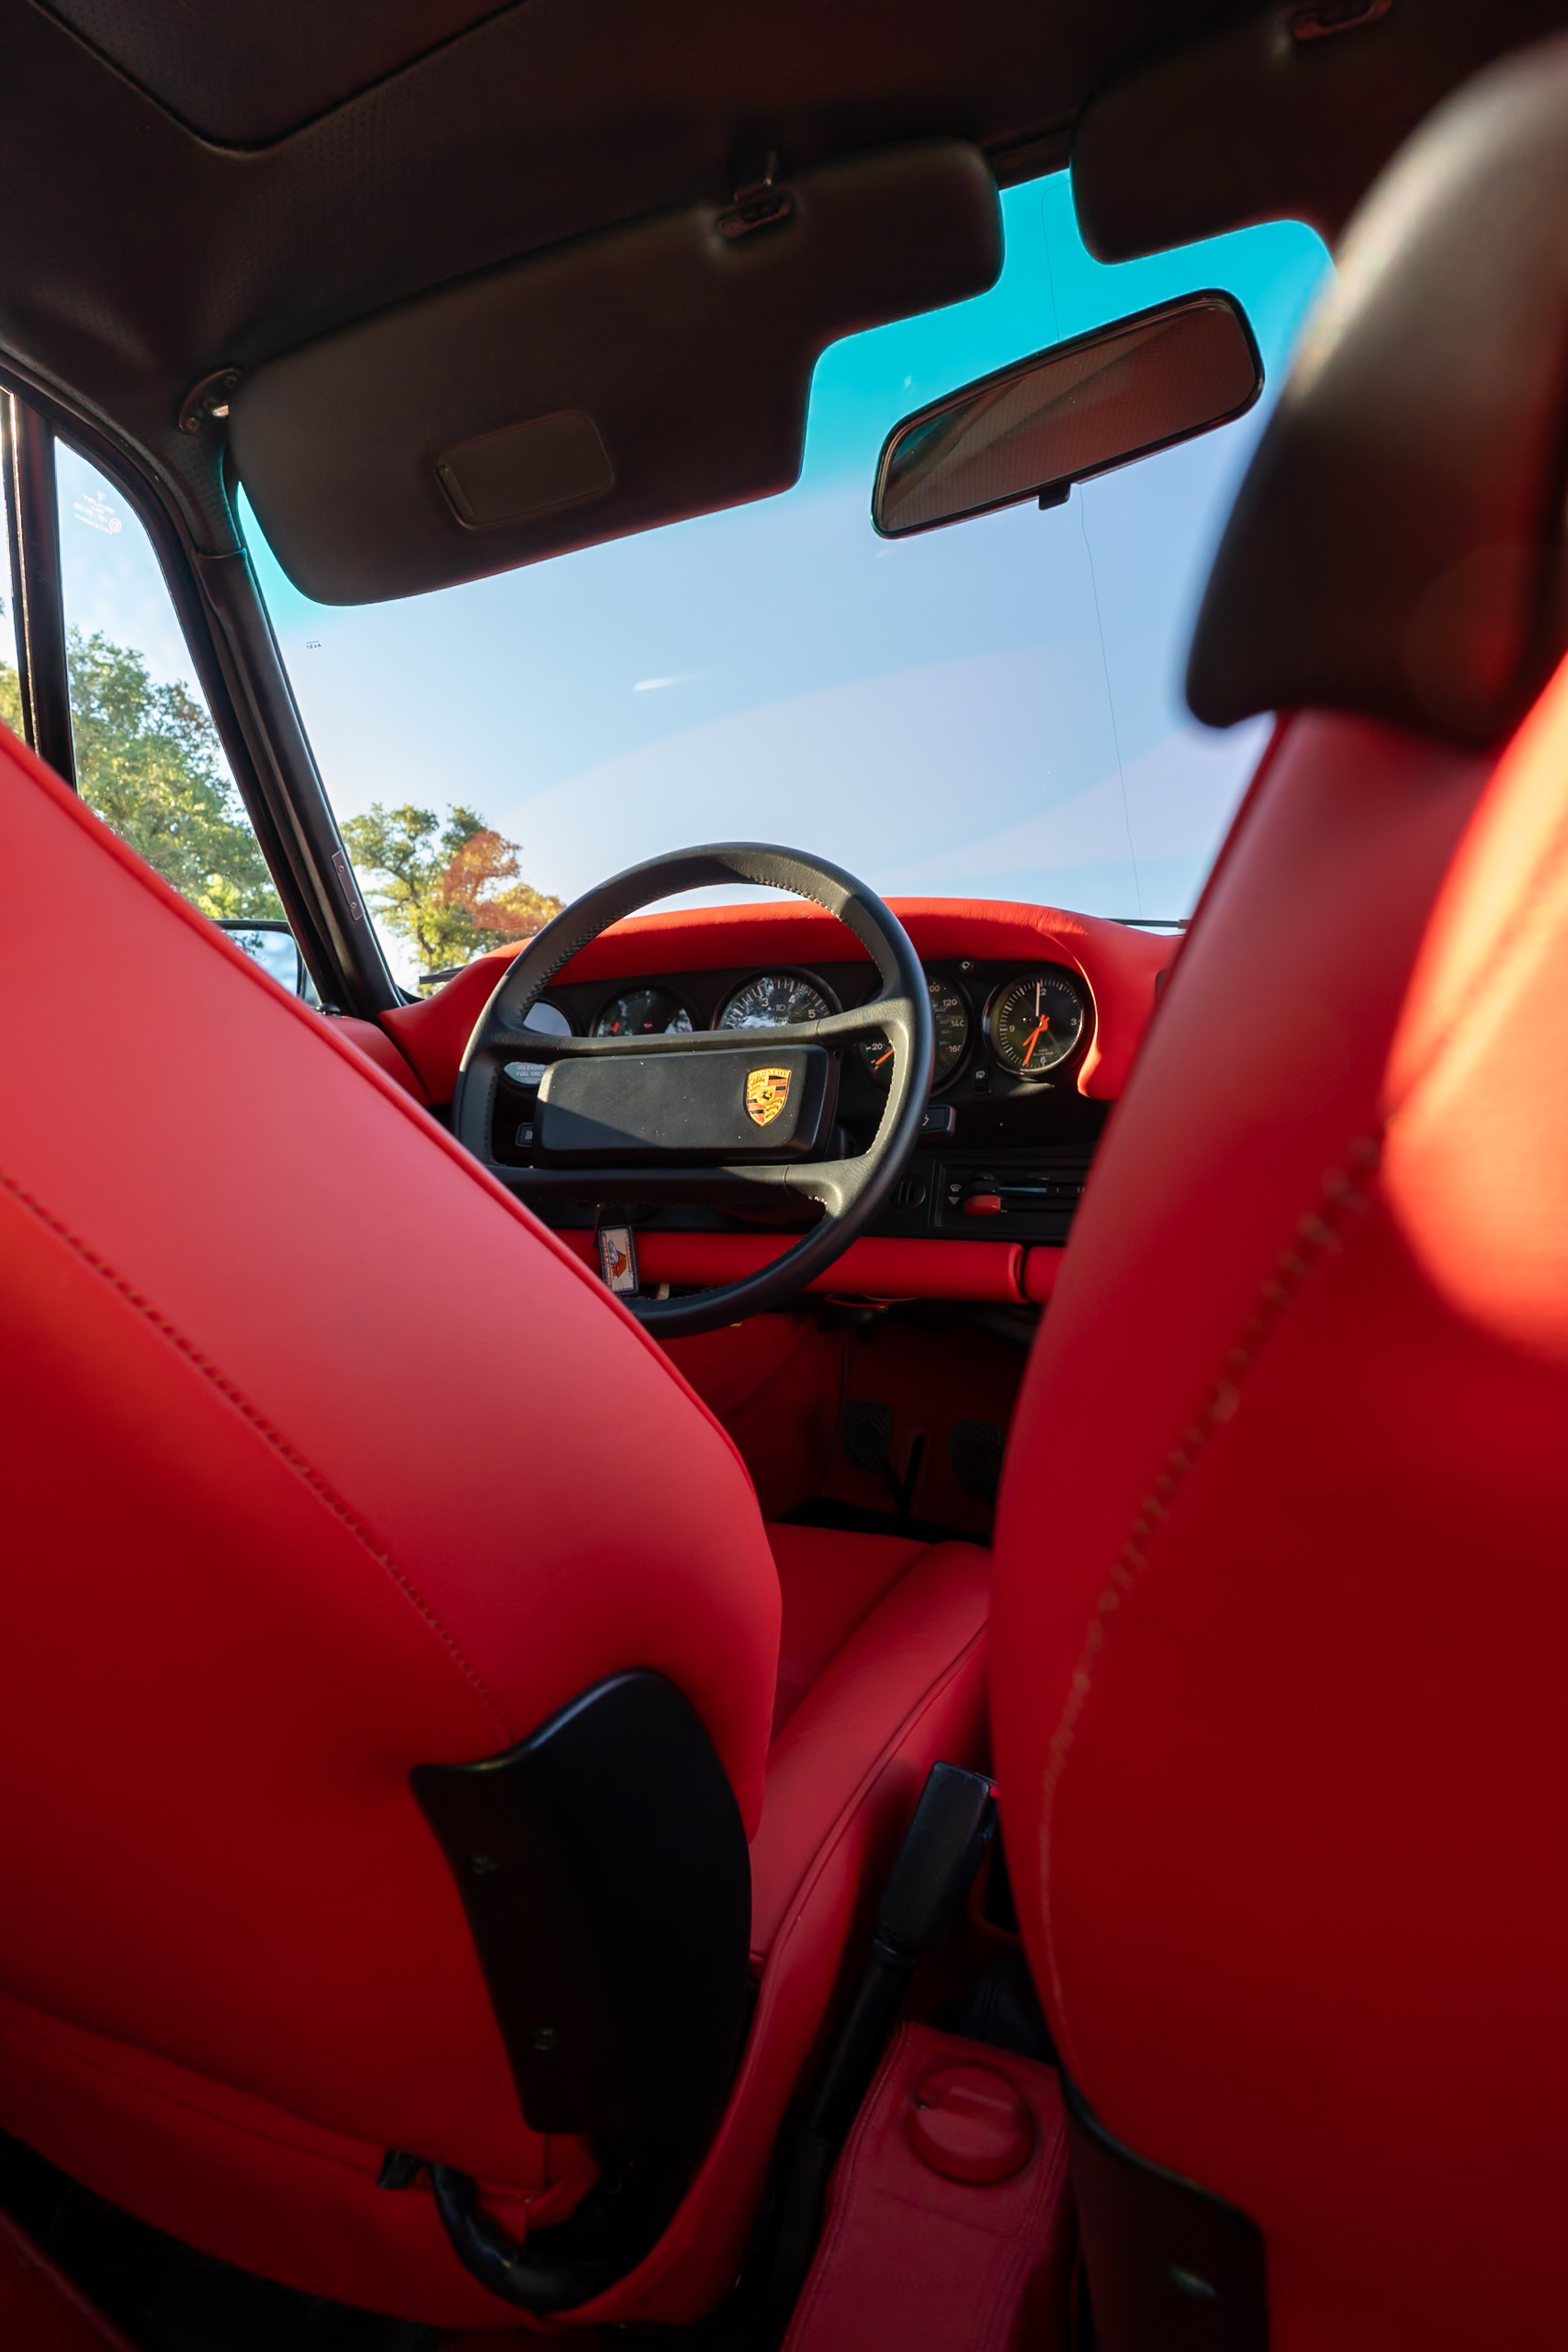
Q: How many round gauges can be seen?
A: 5